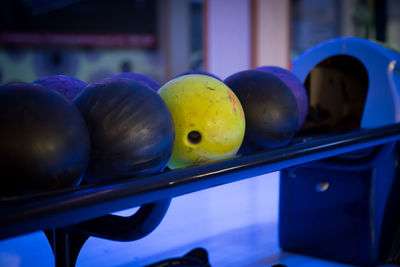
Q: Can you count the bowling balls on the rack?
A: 8